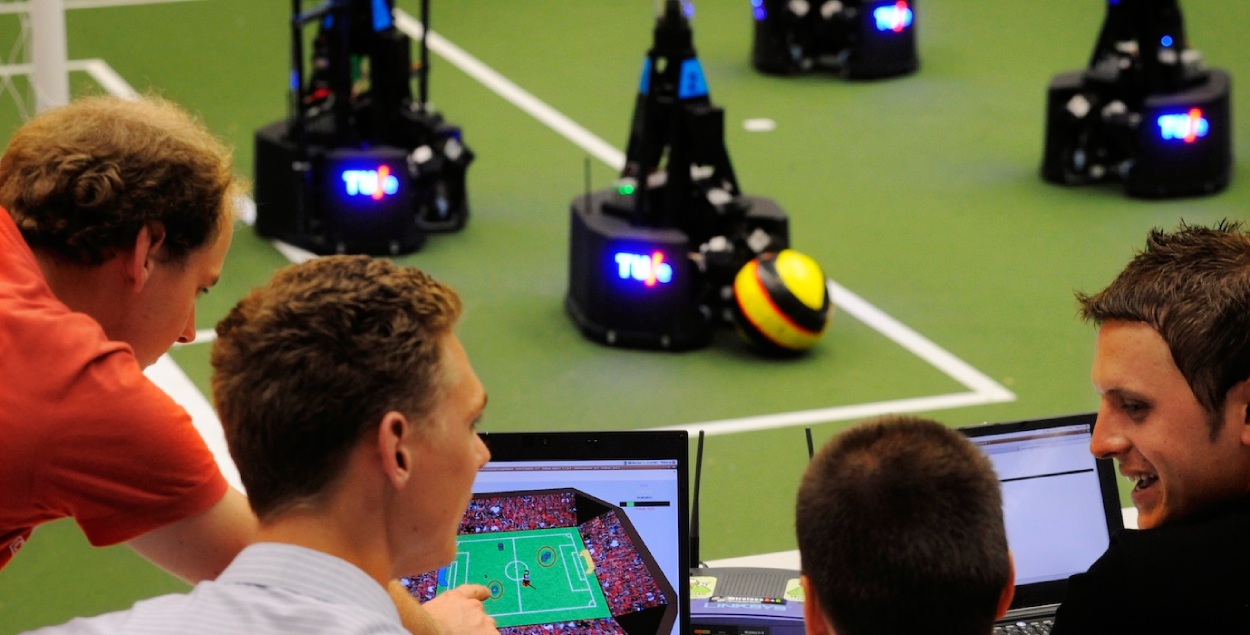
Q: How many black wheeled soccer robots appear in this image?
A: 4